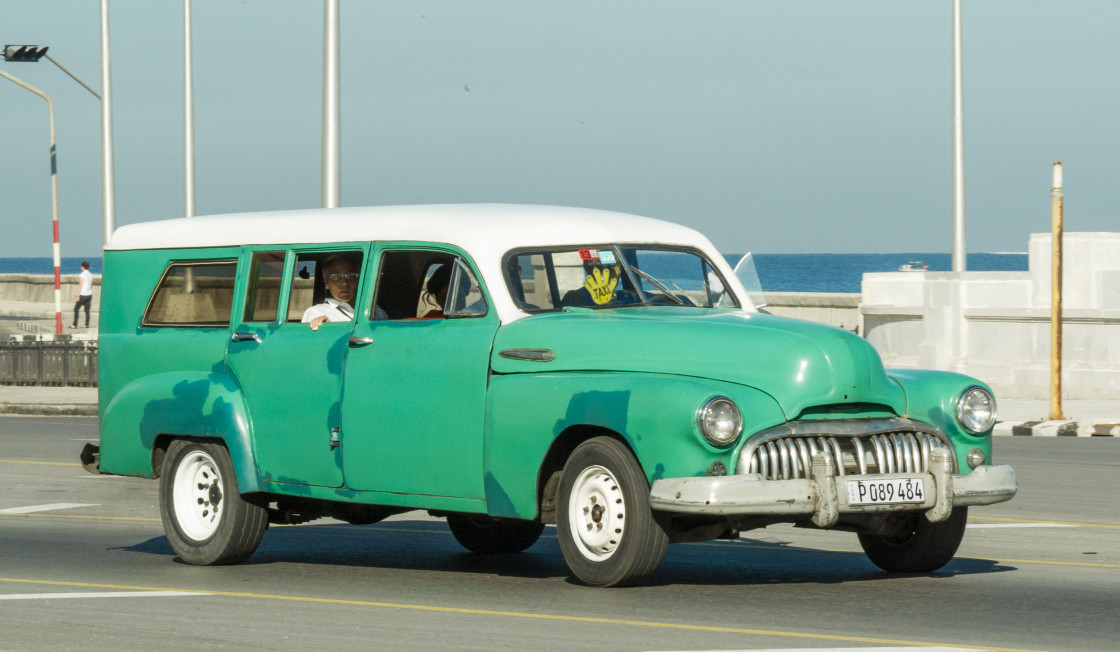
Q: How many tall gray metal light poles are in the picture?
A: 4